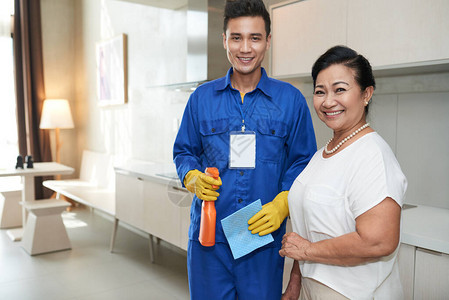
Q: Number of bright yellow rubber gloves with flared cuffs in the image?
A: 2